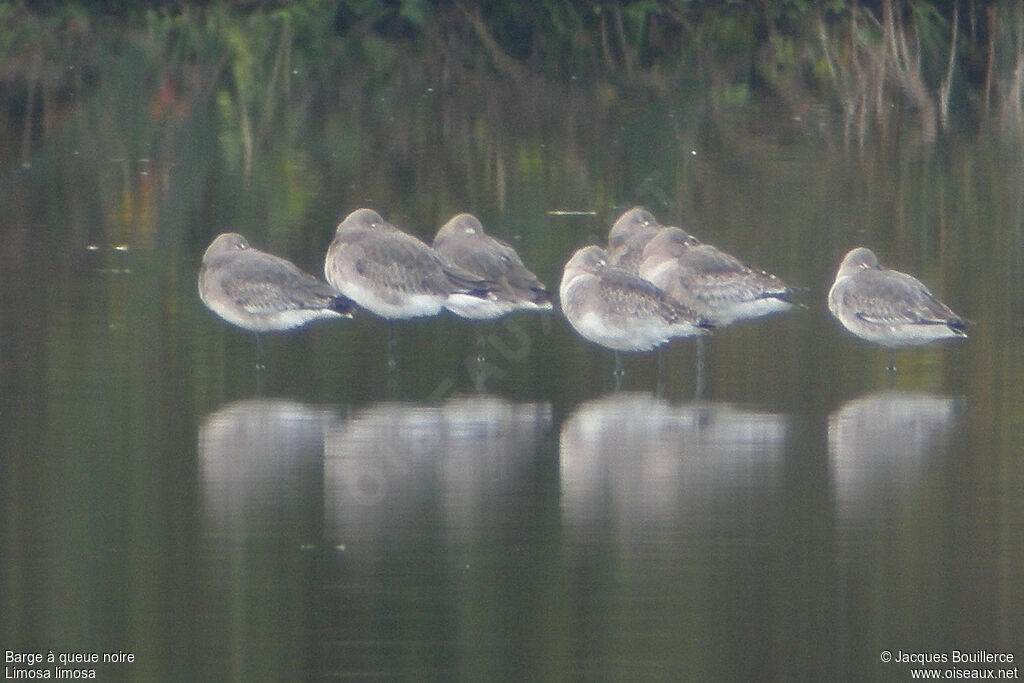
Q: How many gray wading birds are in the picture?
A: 7